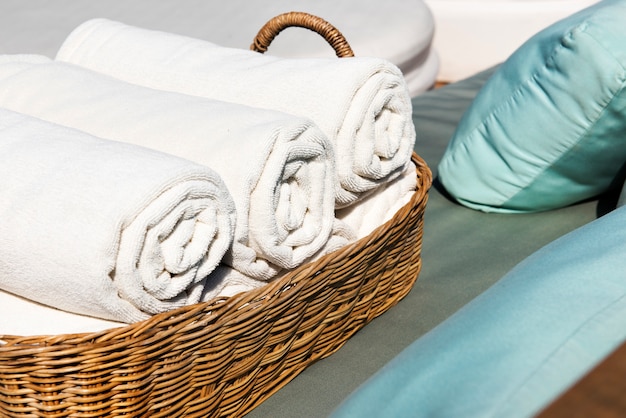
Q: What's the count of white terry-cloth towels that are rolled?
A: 3